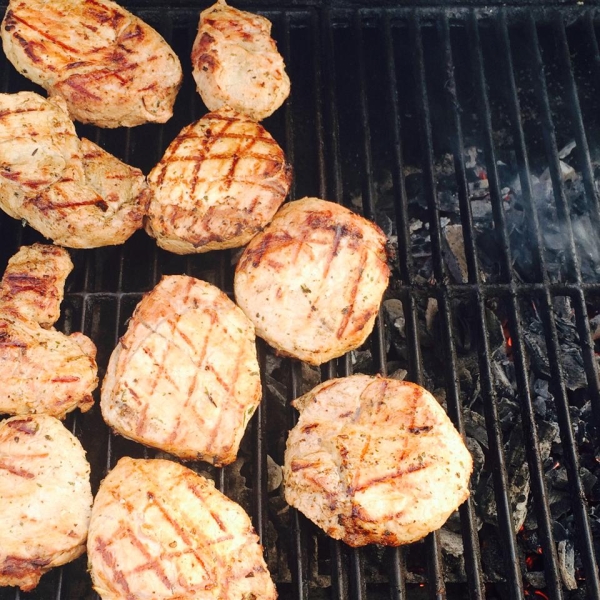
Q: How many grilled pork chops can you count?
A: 10